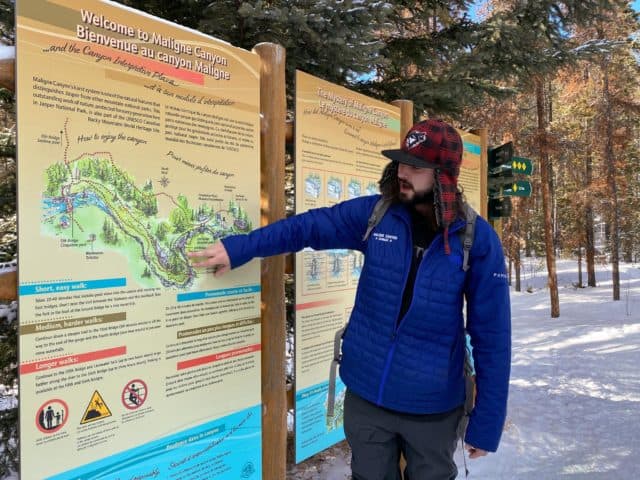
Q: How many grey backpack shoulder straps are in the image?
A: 2